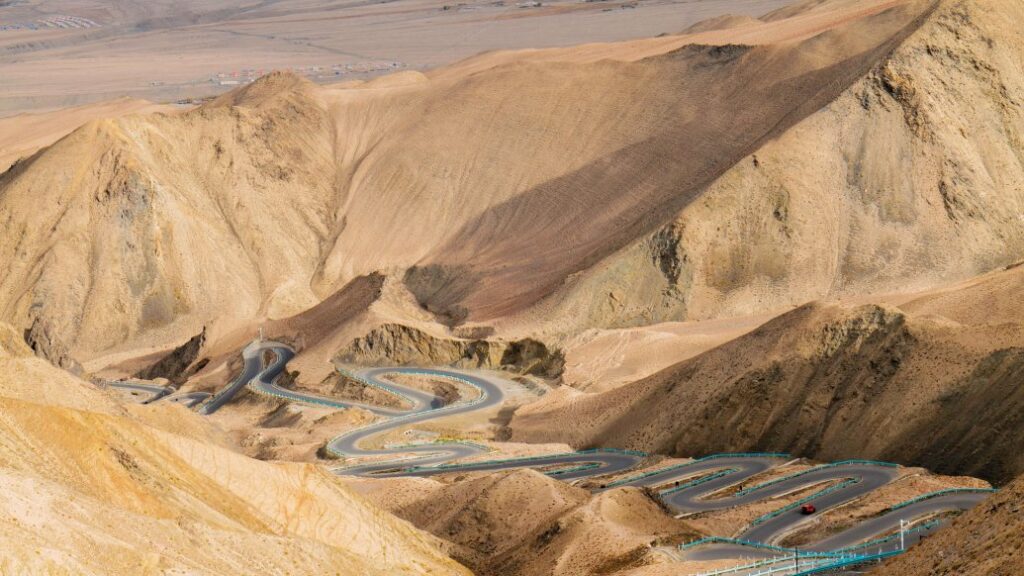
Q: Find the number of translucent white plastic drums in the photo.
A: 0